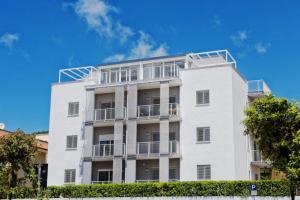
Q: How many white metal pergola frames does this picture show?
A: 2